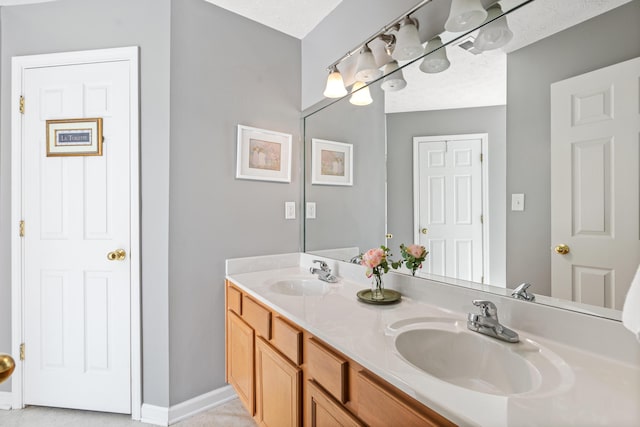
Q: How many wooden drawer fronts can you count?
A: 5